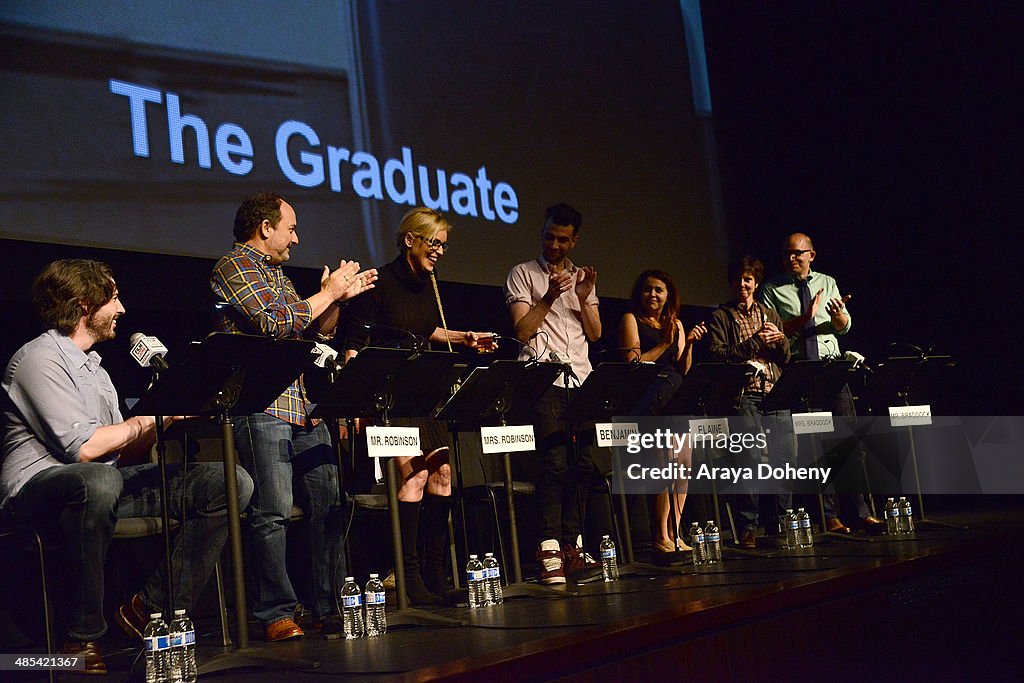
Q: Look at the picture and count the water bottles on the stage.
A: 13